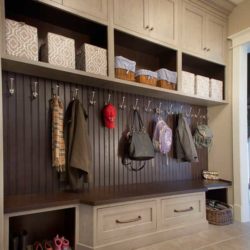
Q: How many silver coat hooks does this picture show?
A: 14